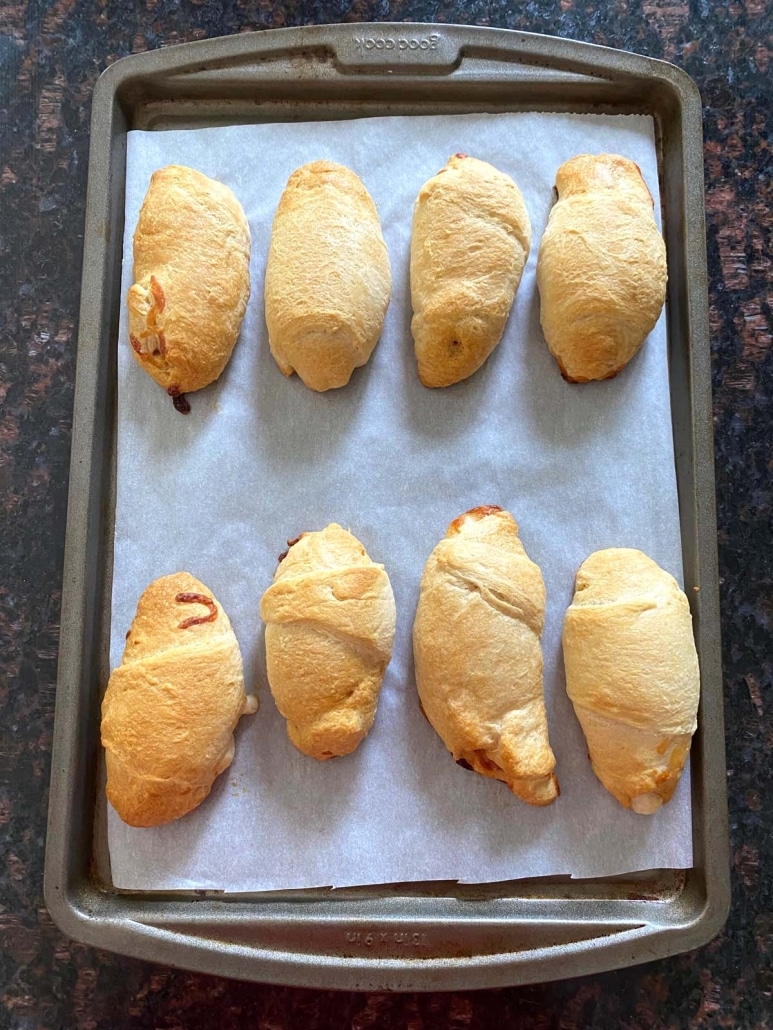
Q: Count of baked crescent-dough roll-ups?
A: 8